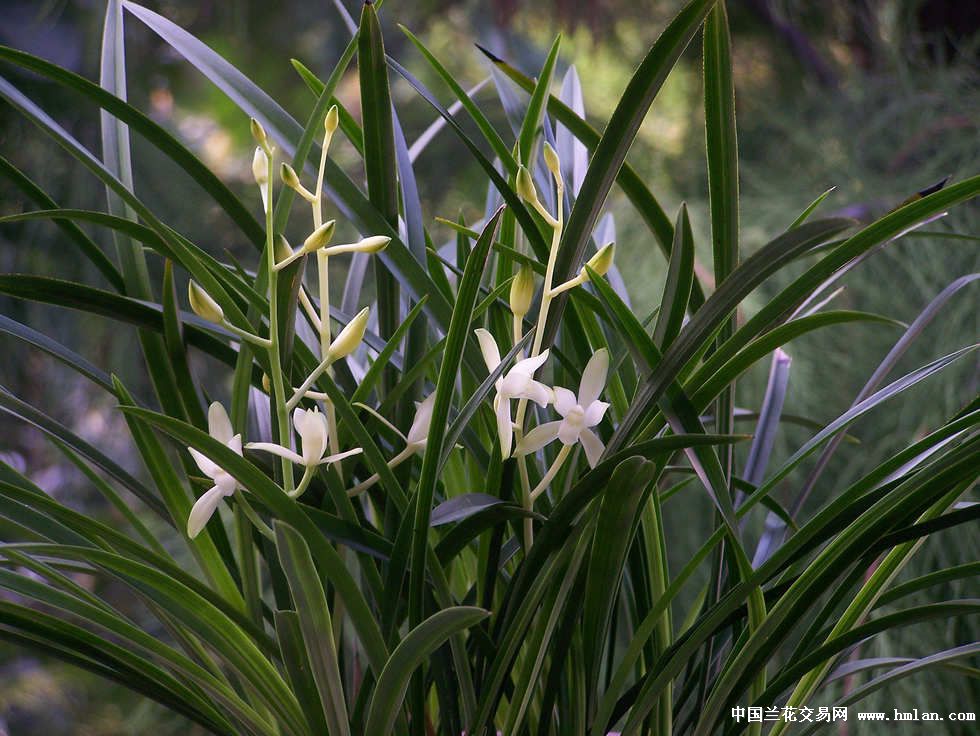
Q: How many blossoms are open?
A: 5